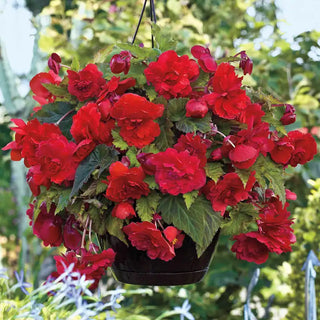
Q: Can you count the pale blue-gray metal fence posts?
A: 2